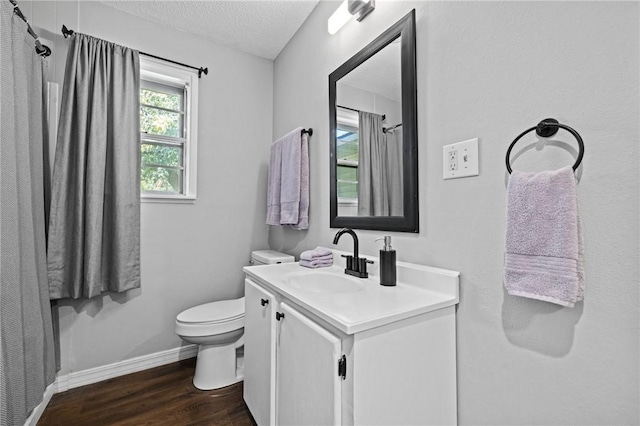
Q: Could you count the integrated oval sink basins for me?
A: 1